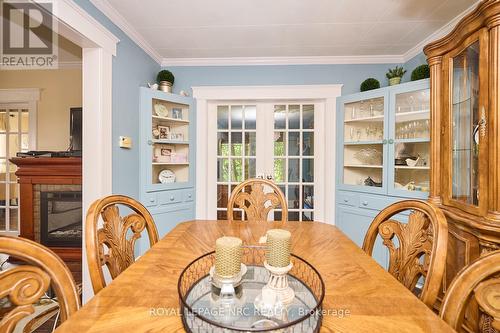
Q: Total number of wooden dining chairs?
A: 5